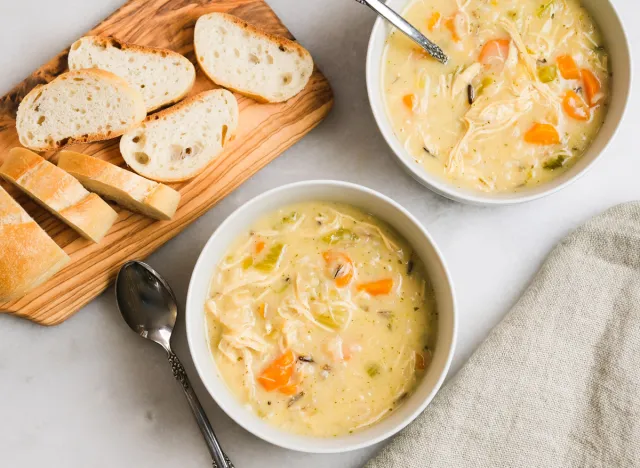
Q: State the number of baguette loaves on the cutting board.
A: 1